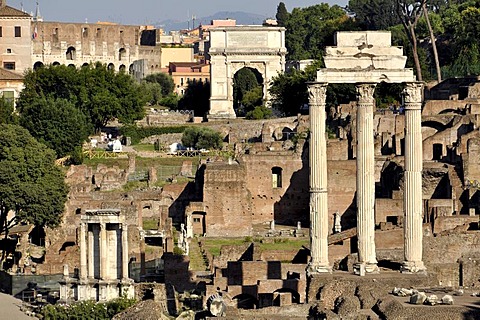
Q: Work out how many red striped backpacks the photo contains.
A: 0